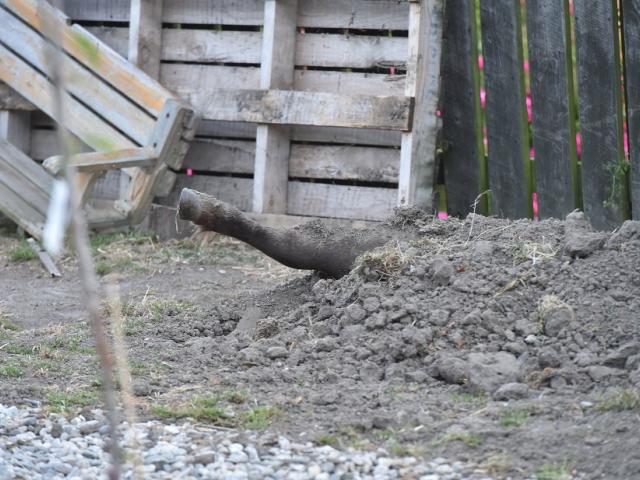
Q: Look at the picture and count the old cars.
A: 0